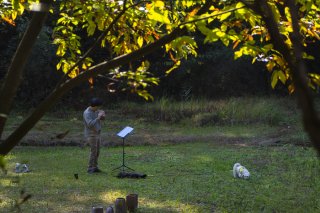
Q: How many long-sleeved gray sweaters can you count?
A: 1